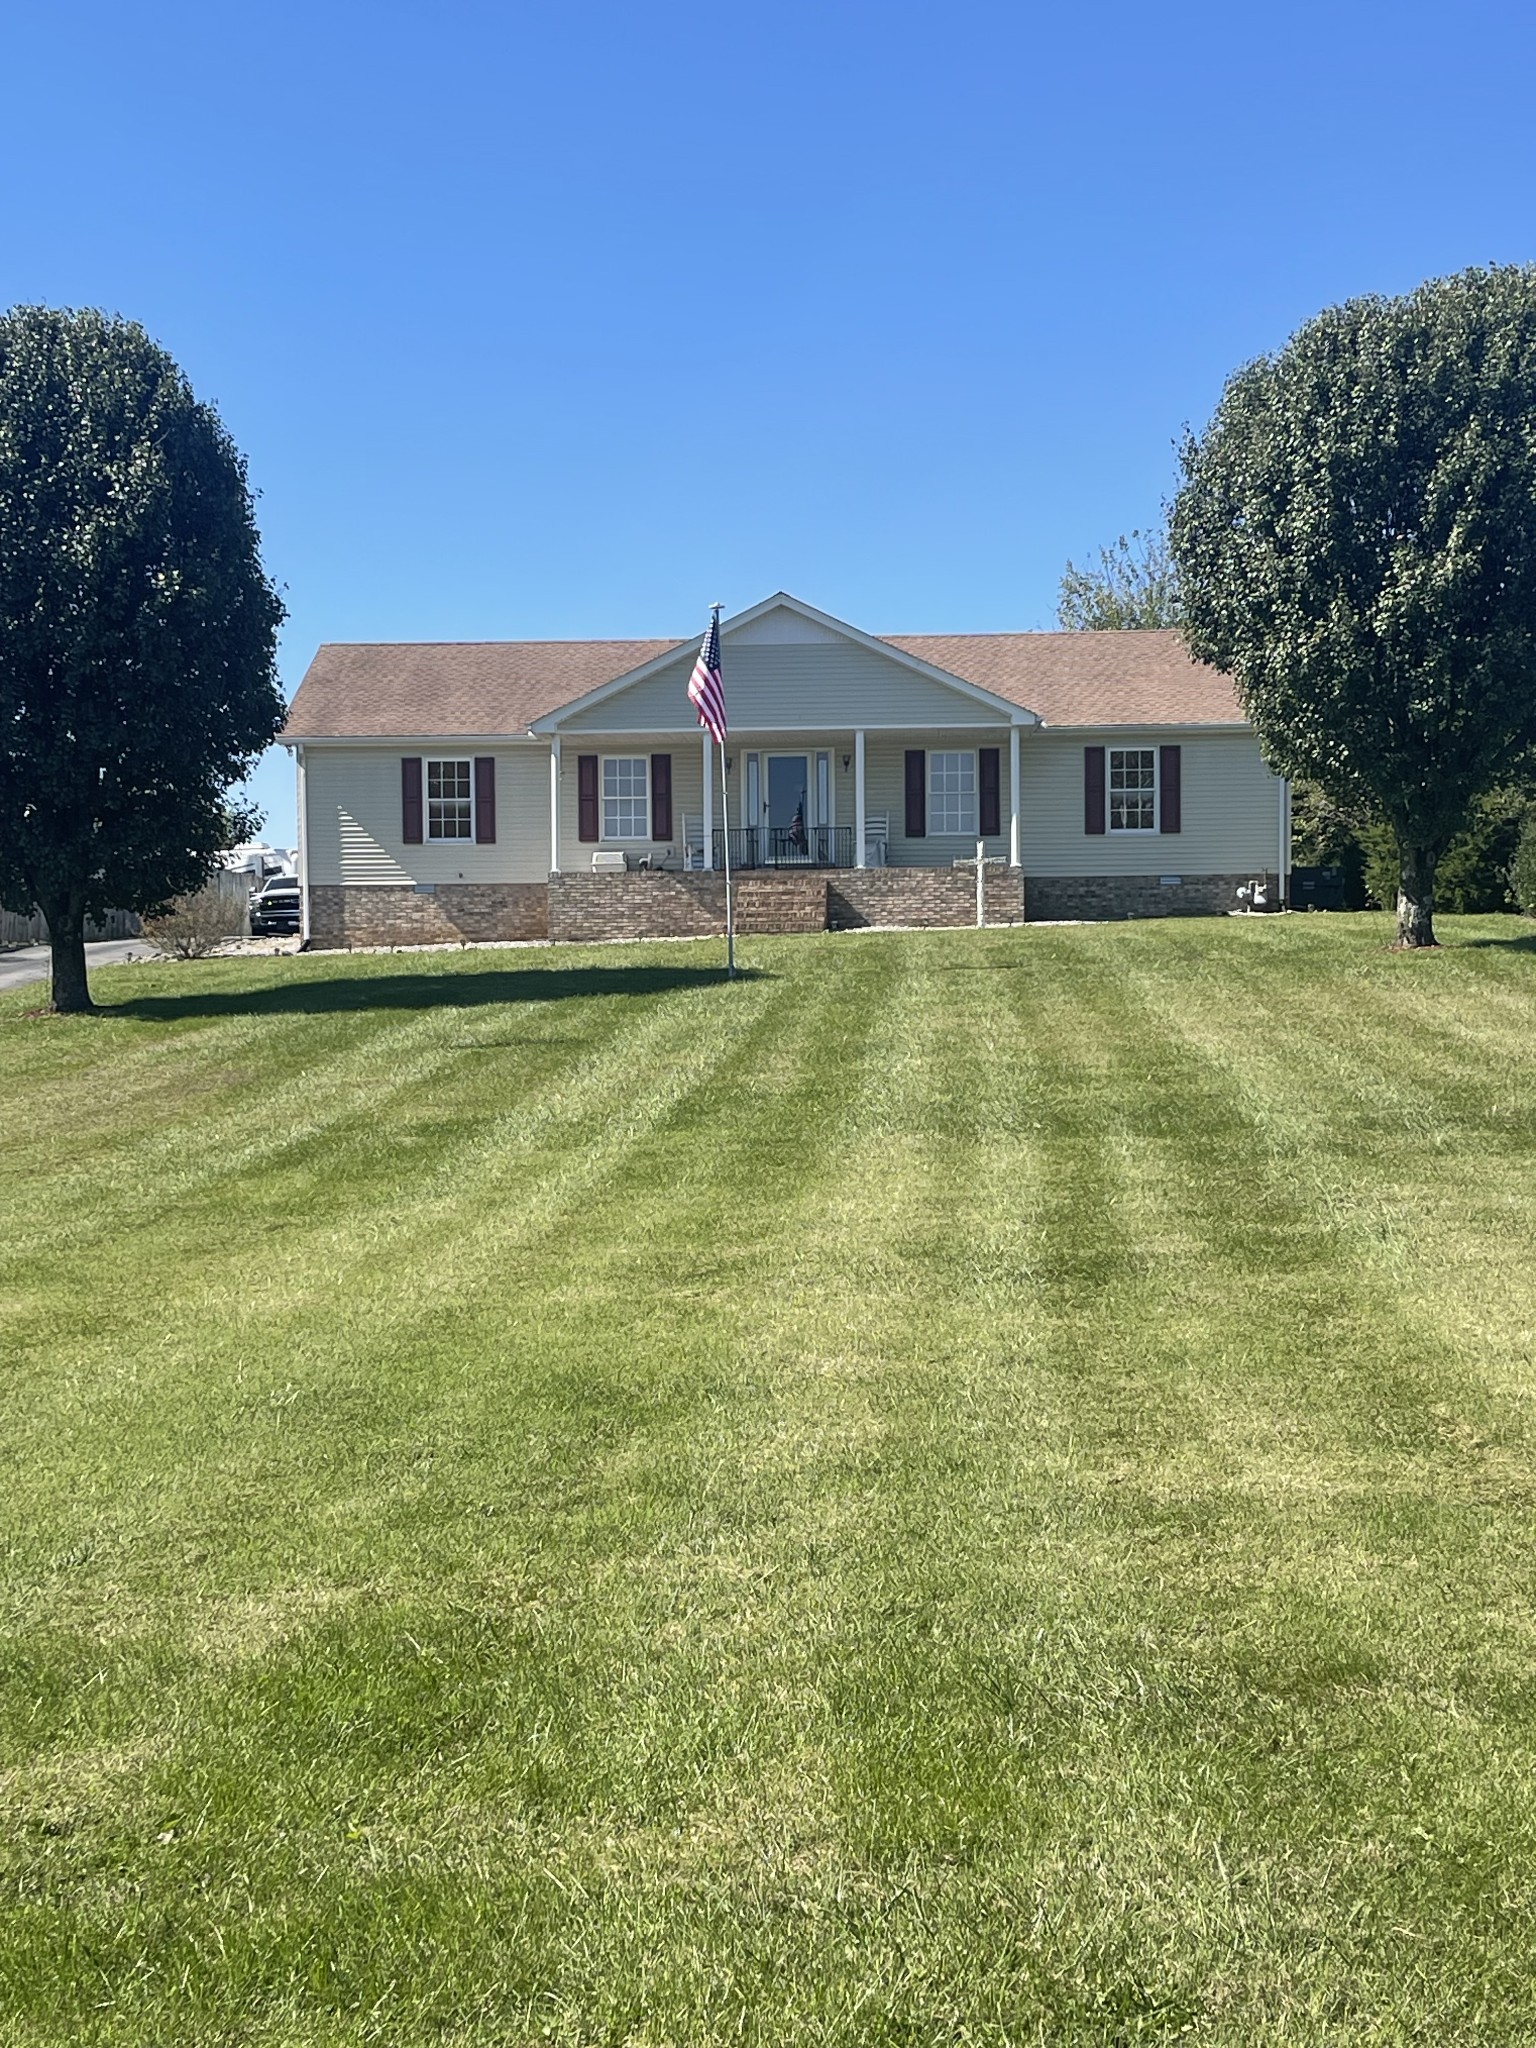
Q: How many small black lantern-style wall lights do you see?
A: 2